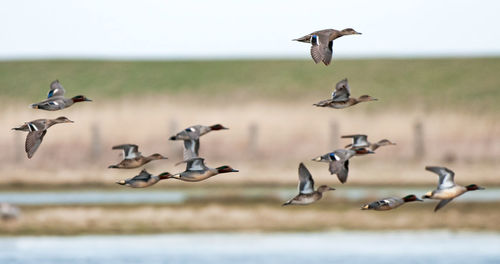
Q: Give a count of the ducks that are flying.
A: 13